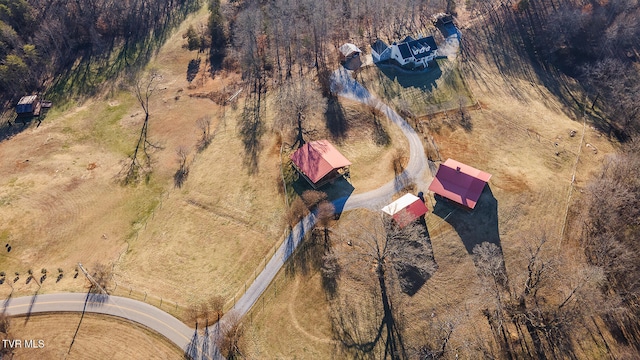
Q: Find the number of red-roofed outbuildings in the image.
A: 3